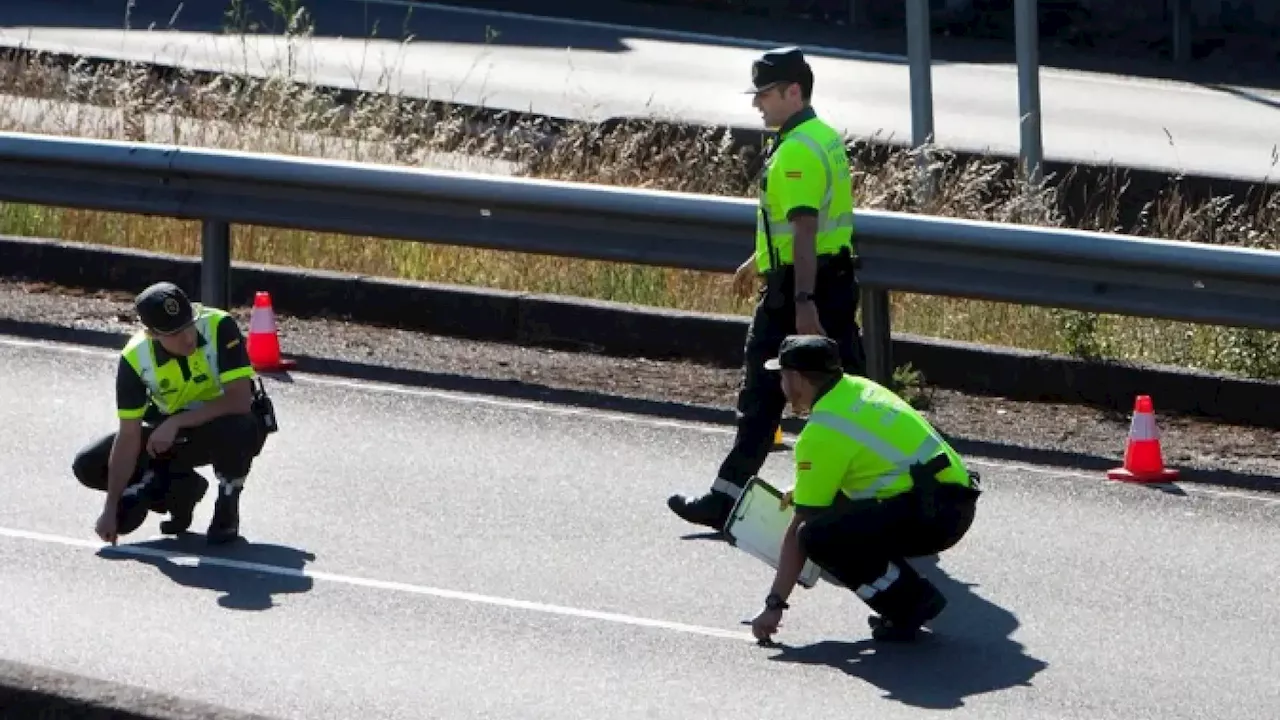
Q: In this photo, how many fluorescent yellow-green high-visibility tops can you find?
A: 3